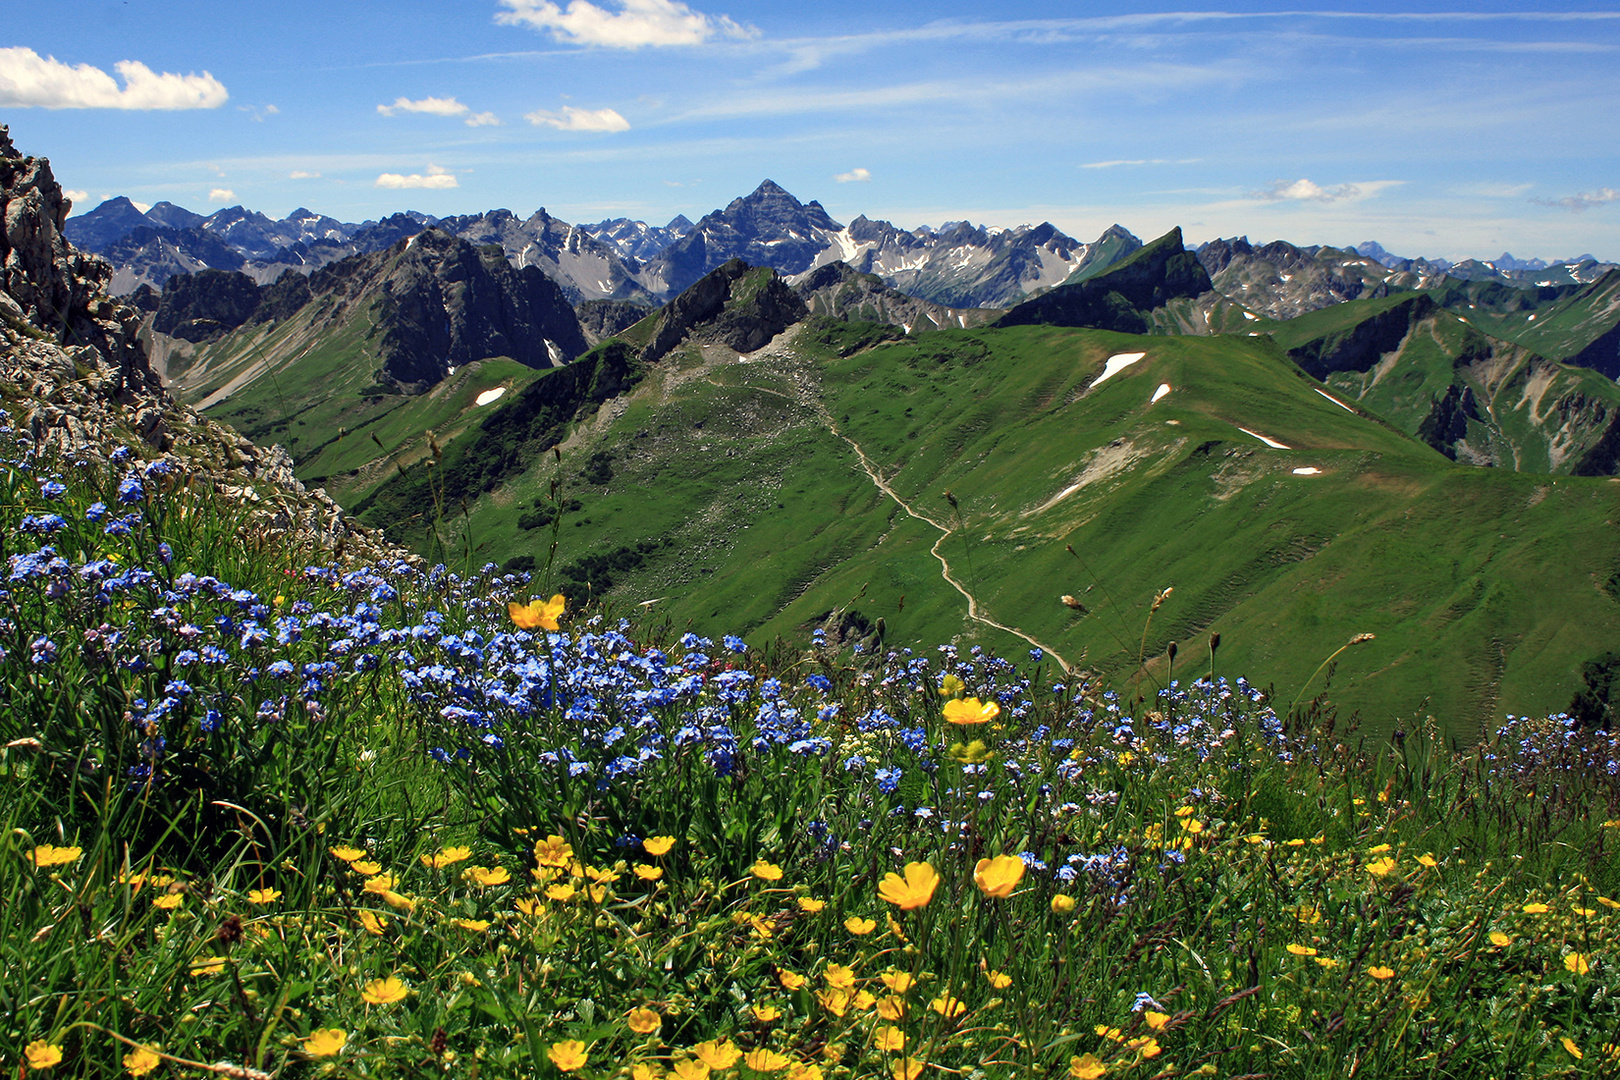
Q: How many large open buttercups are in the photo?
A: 4